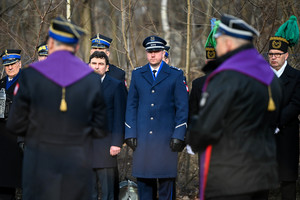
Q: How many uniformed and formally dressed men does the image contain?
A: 10